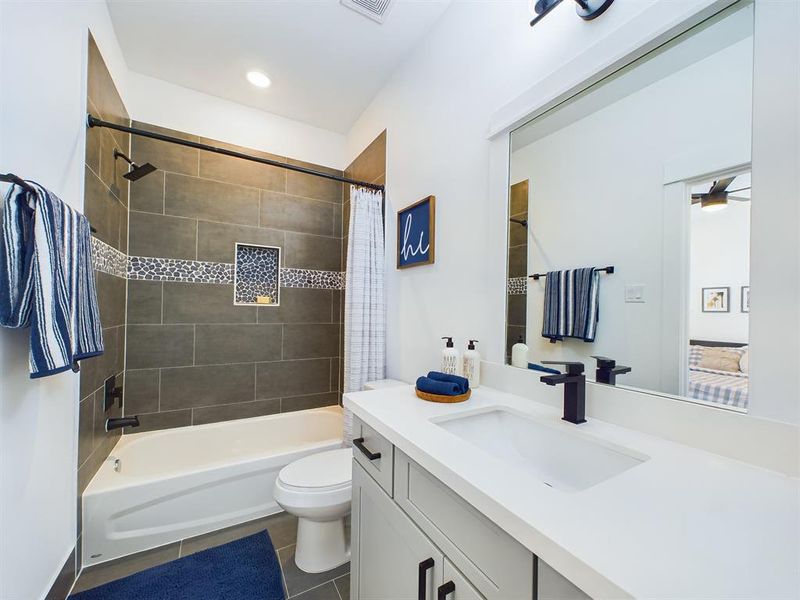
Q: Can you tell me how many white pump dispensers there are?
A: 2